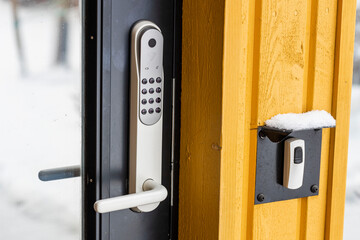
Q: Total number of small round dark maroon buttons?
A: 12